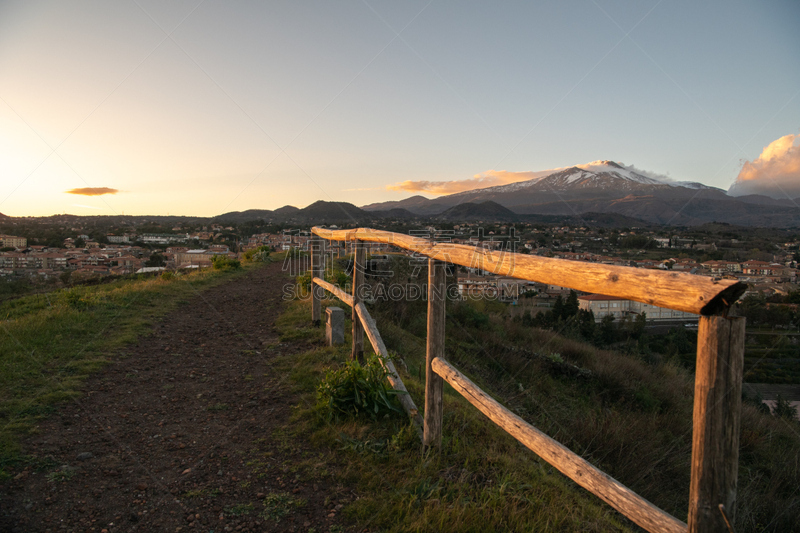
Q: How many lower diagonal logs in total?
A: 3